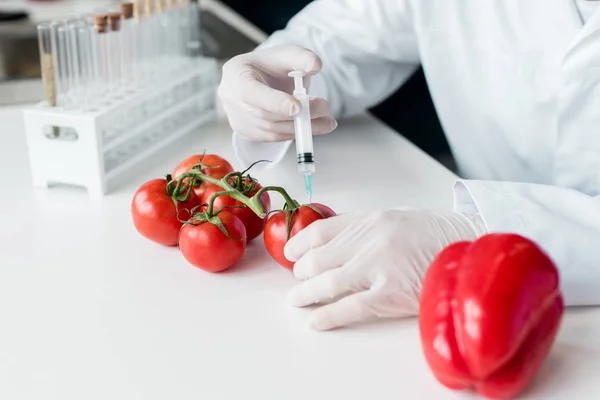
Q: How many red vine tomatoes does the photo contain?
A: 5